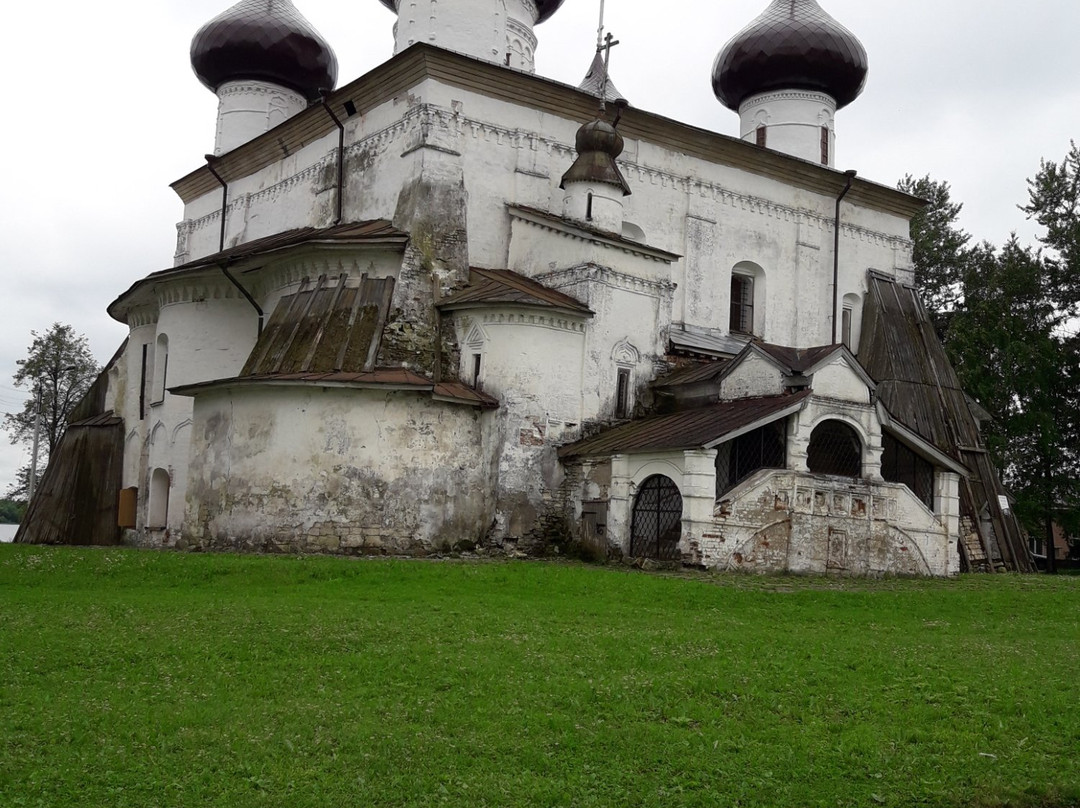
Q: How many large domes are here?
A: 3